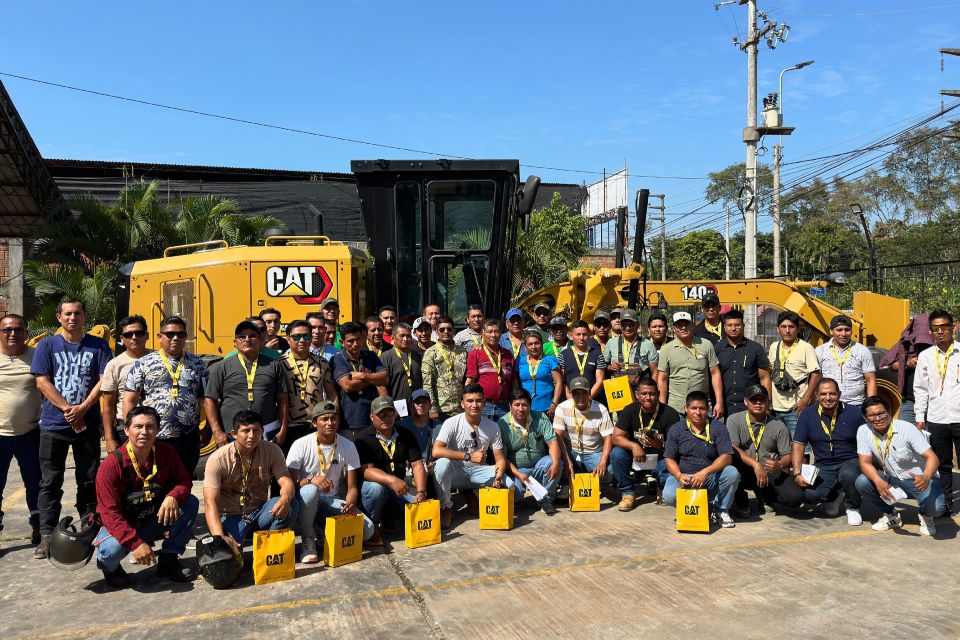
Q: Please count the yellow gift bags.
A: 7